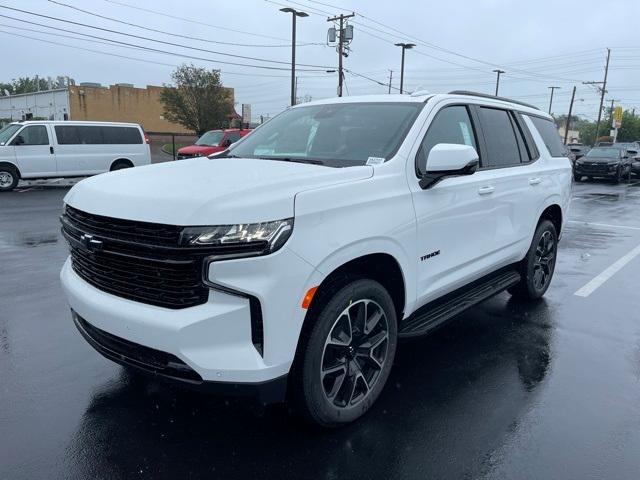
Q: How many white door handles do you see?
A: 2